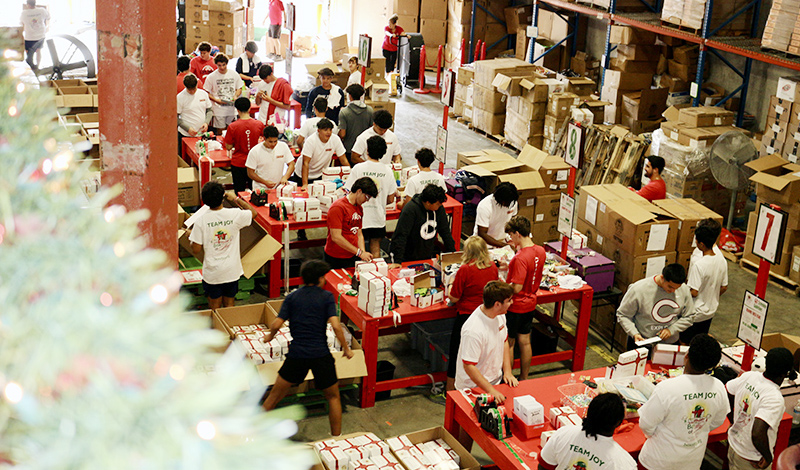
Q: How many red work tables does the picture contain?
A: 5